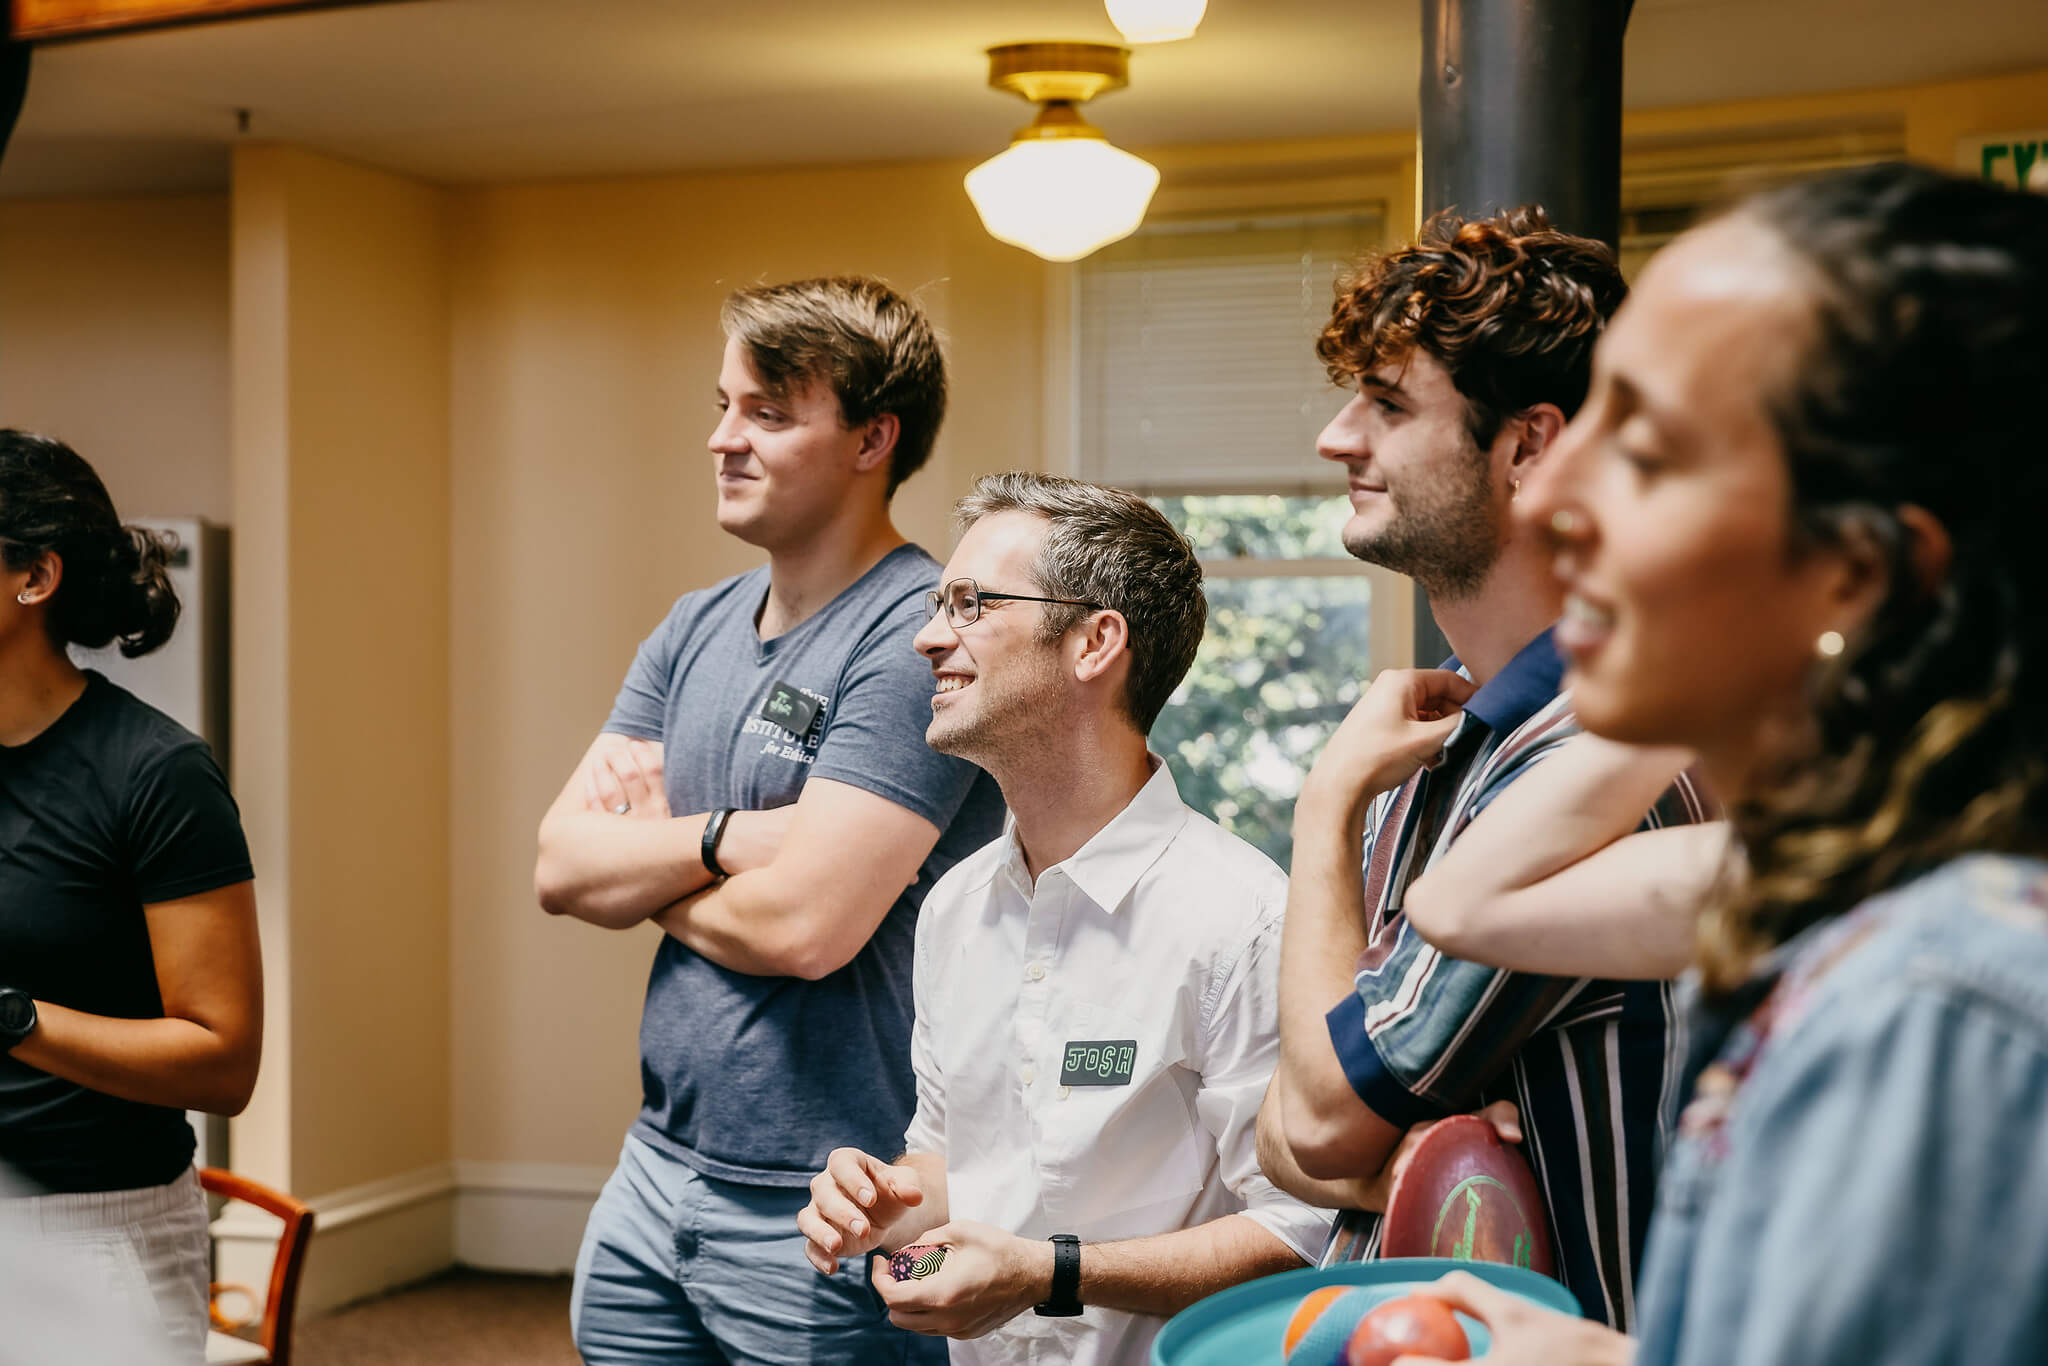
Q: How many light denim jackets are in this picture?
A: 1